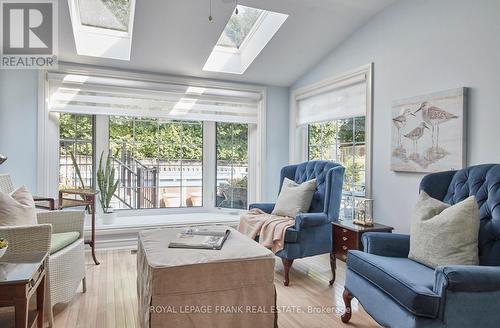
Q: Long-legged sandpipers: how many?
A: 3